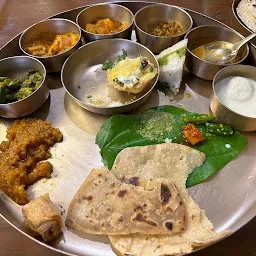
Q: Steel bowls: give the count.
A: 7